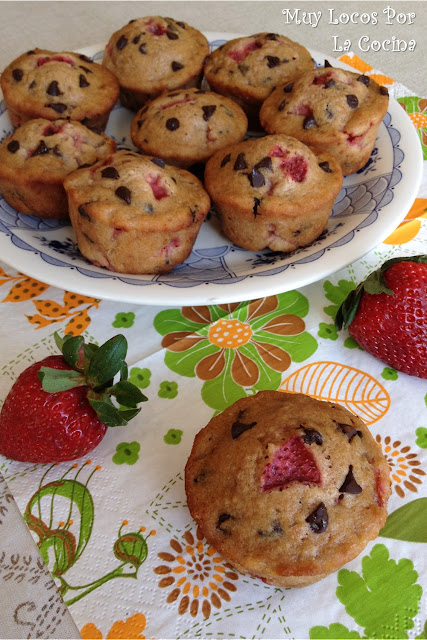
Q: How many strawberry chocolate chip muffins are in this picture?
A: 9